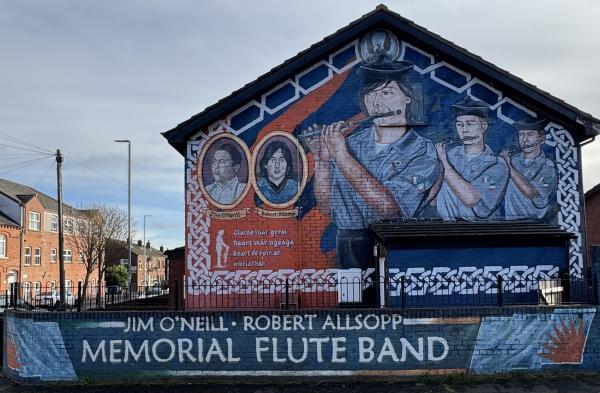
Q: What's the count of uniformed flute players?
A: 3